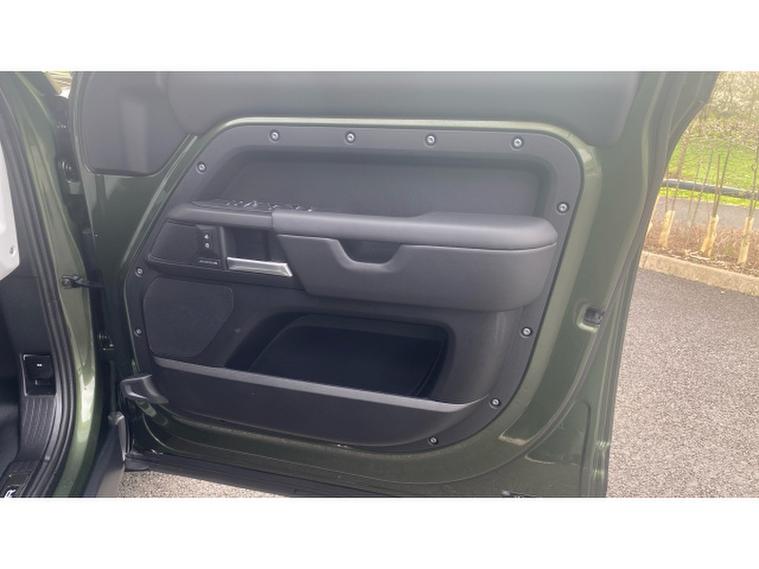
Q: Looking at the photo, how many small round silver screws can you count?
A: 11